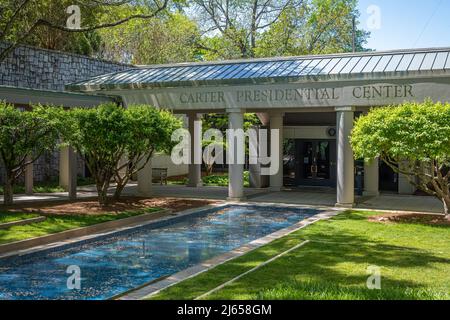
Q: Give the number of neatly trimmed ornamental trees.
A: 3